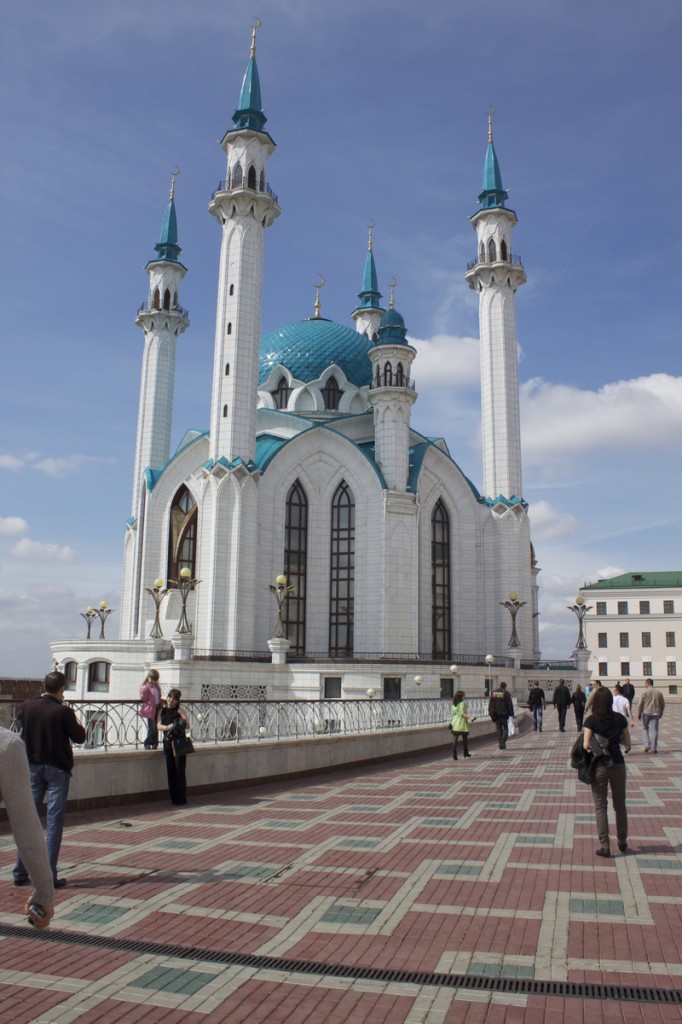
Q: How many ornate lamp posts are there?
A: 7